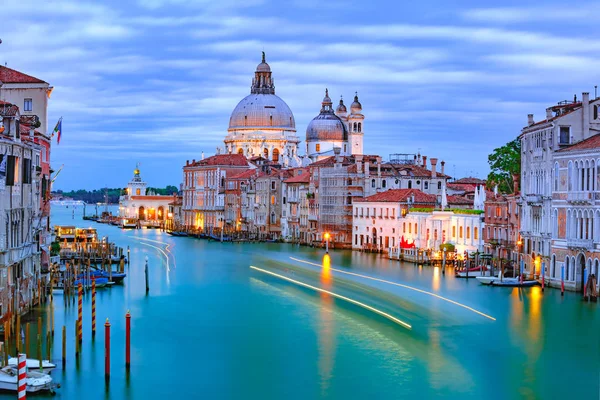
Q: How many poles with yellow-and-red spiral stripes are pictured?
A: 2